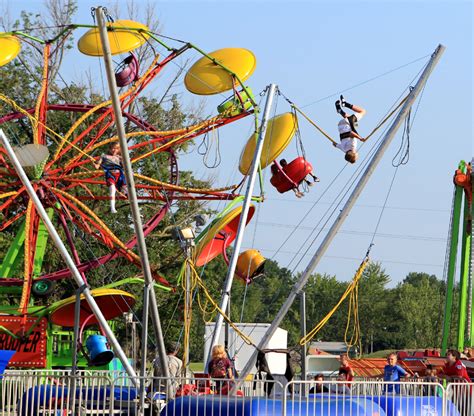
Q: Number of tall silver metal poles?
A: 4